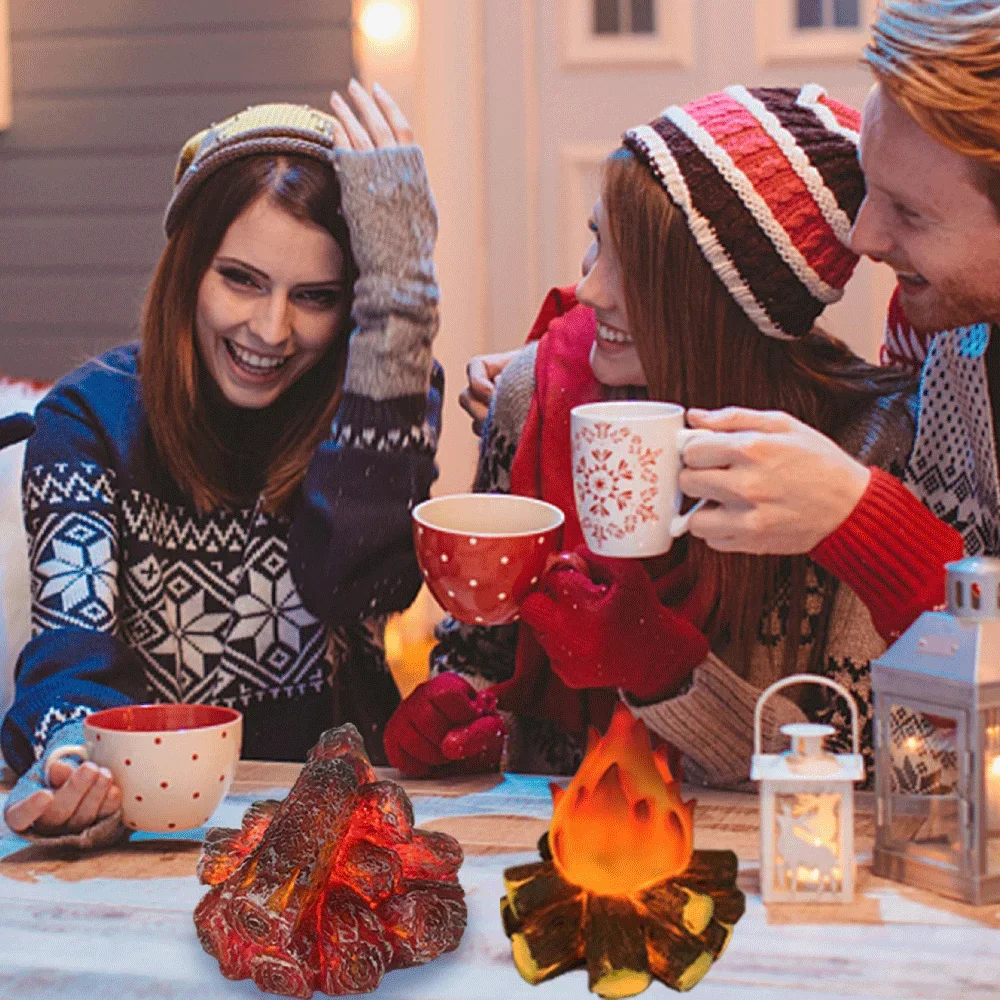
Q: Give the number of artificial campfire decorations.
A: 2